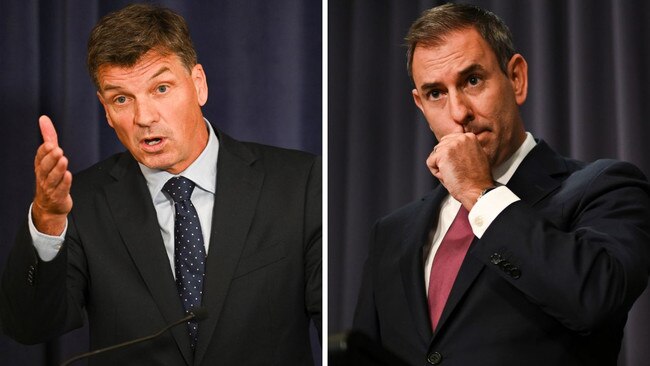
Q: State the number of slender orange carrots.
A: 0